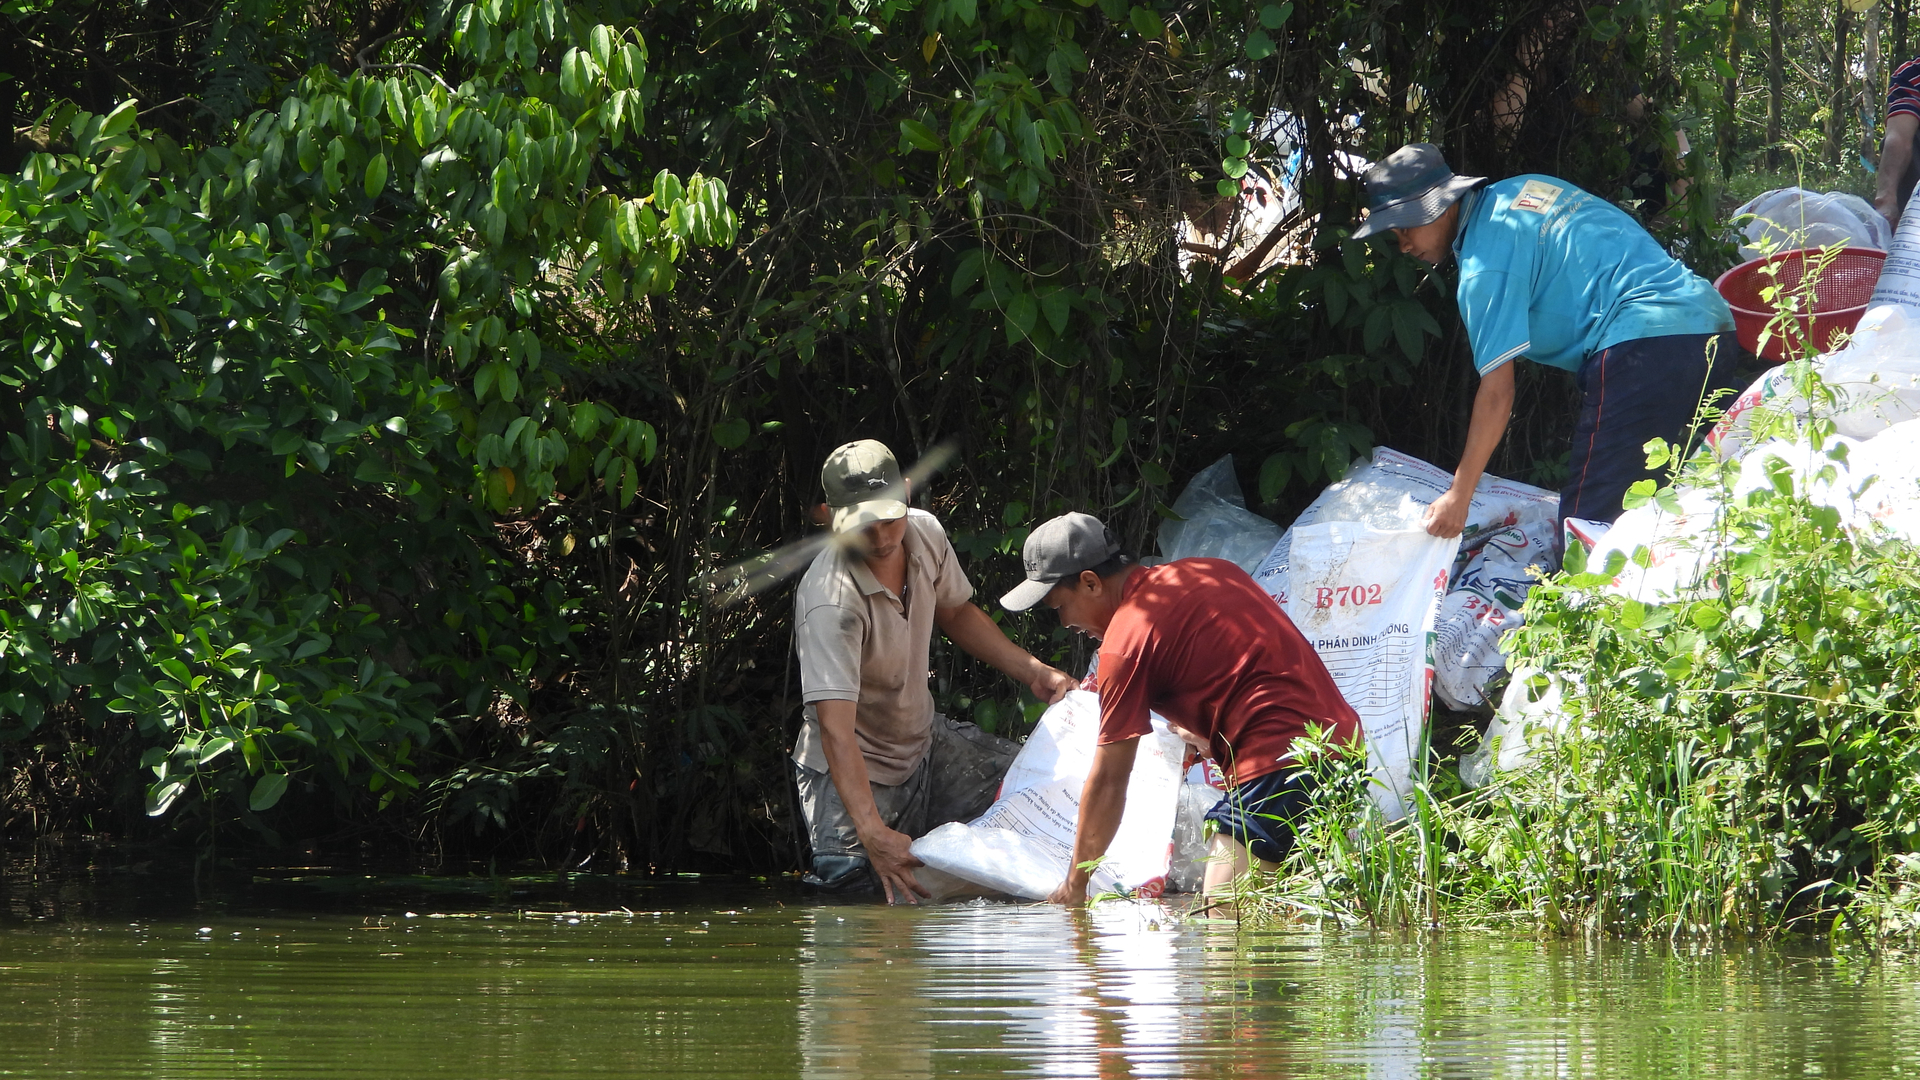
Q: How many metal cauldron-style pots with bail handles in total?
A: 0